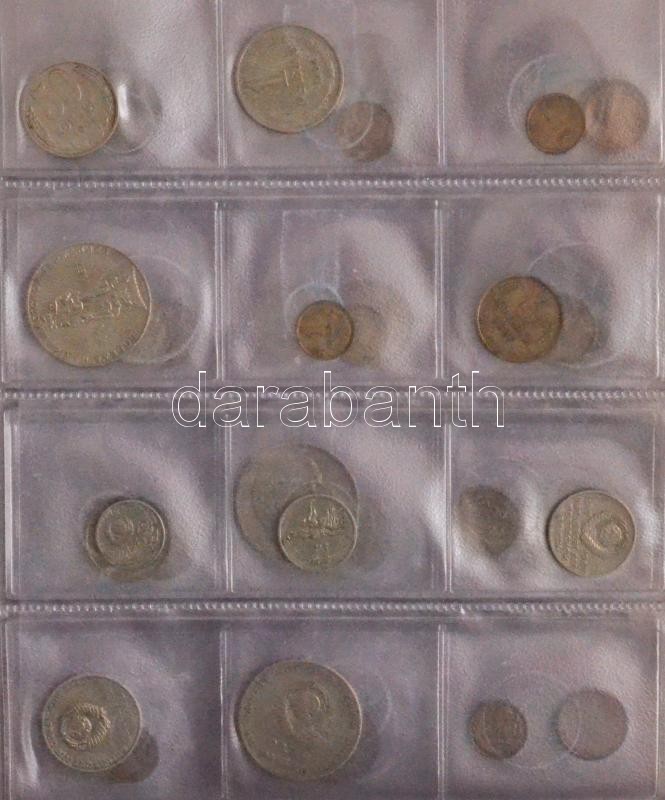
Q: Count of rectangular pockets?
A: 12